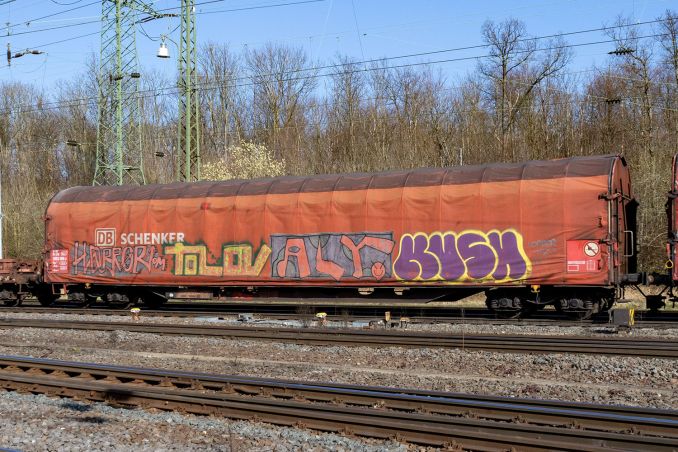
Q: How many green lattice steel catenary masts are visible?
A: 2